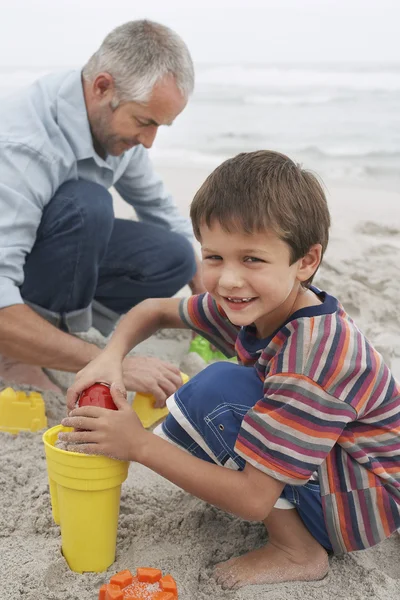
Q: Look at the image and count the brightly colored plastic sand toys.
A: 6